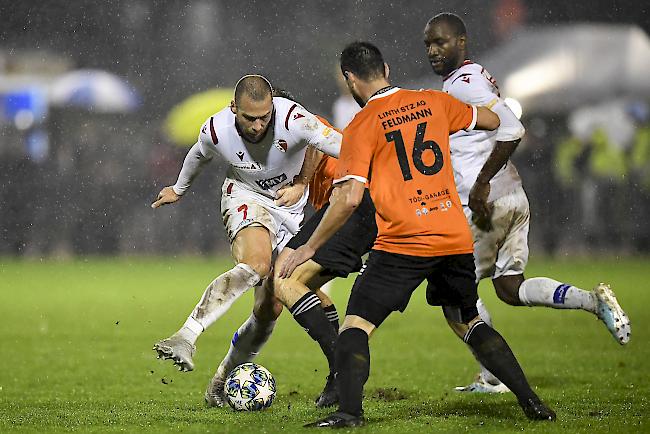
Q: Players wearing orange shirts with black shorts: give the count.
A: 2